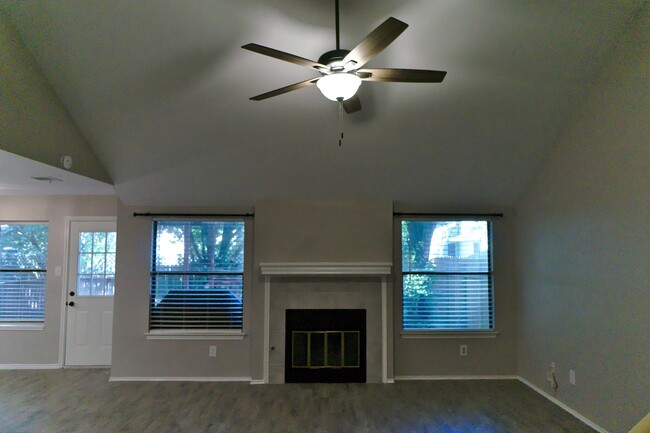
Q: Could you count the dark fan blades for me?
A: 5